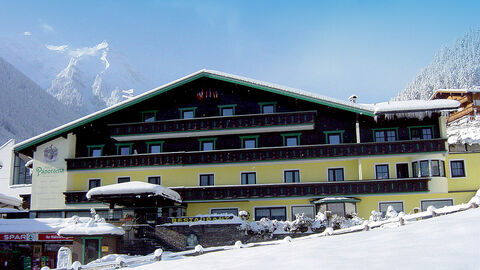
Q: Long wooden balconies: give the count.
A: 3